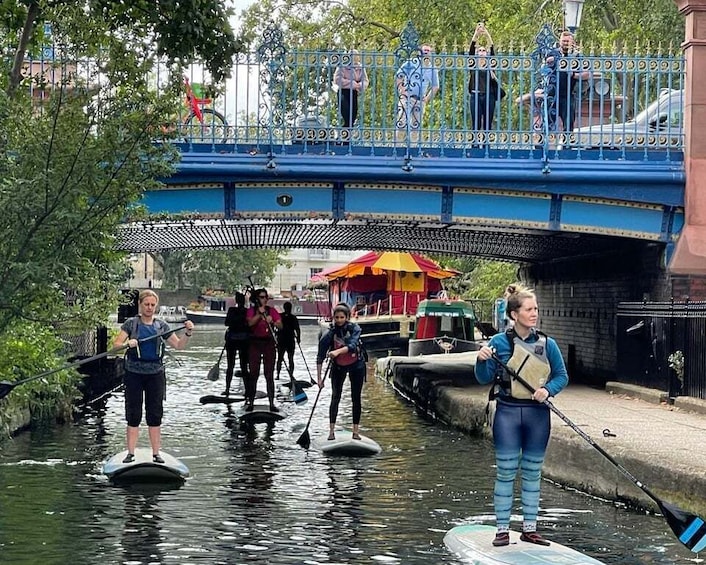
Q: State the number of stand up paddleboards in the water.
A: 6